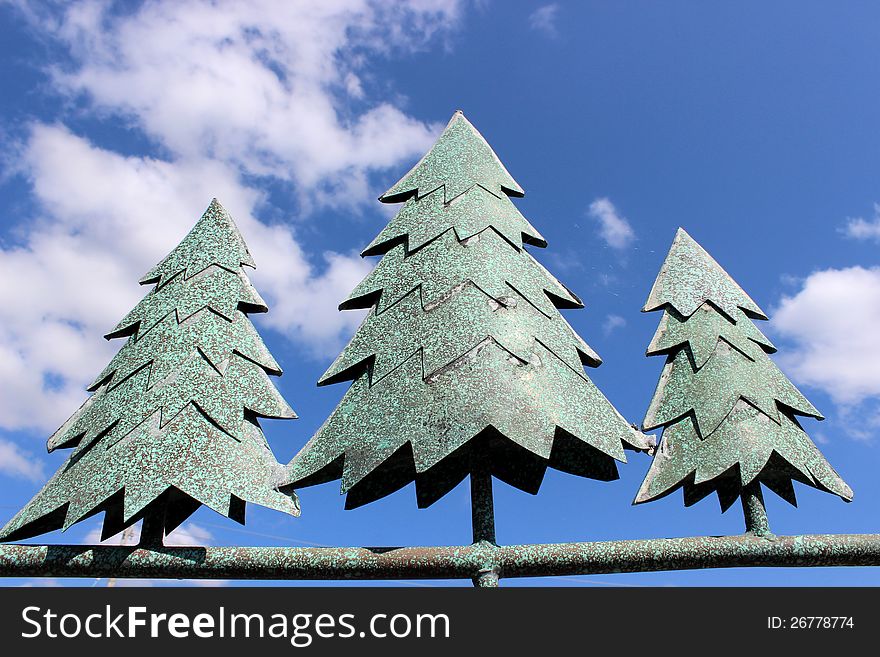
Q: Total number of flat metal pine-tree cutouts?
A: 3